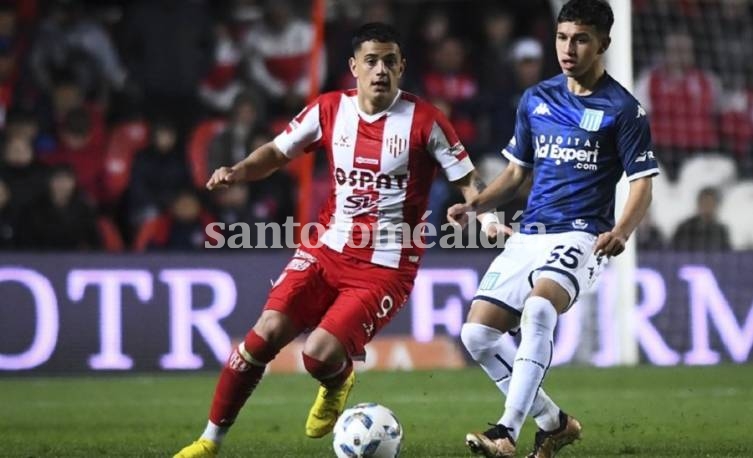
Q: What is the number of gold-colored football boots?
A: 2